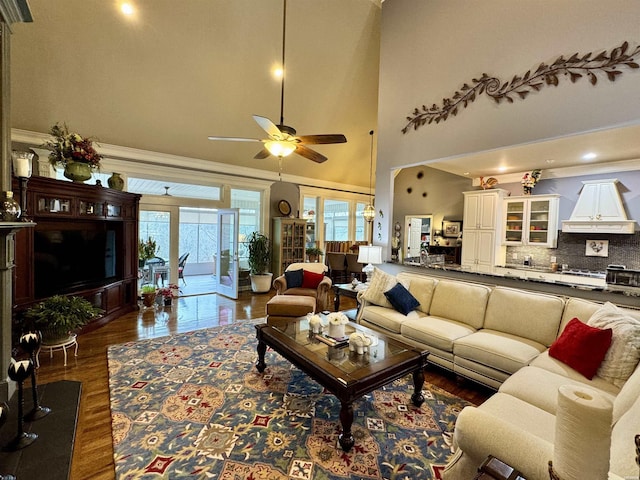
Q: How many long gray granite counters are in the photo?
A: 1